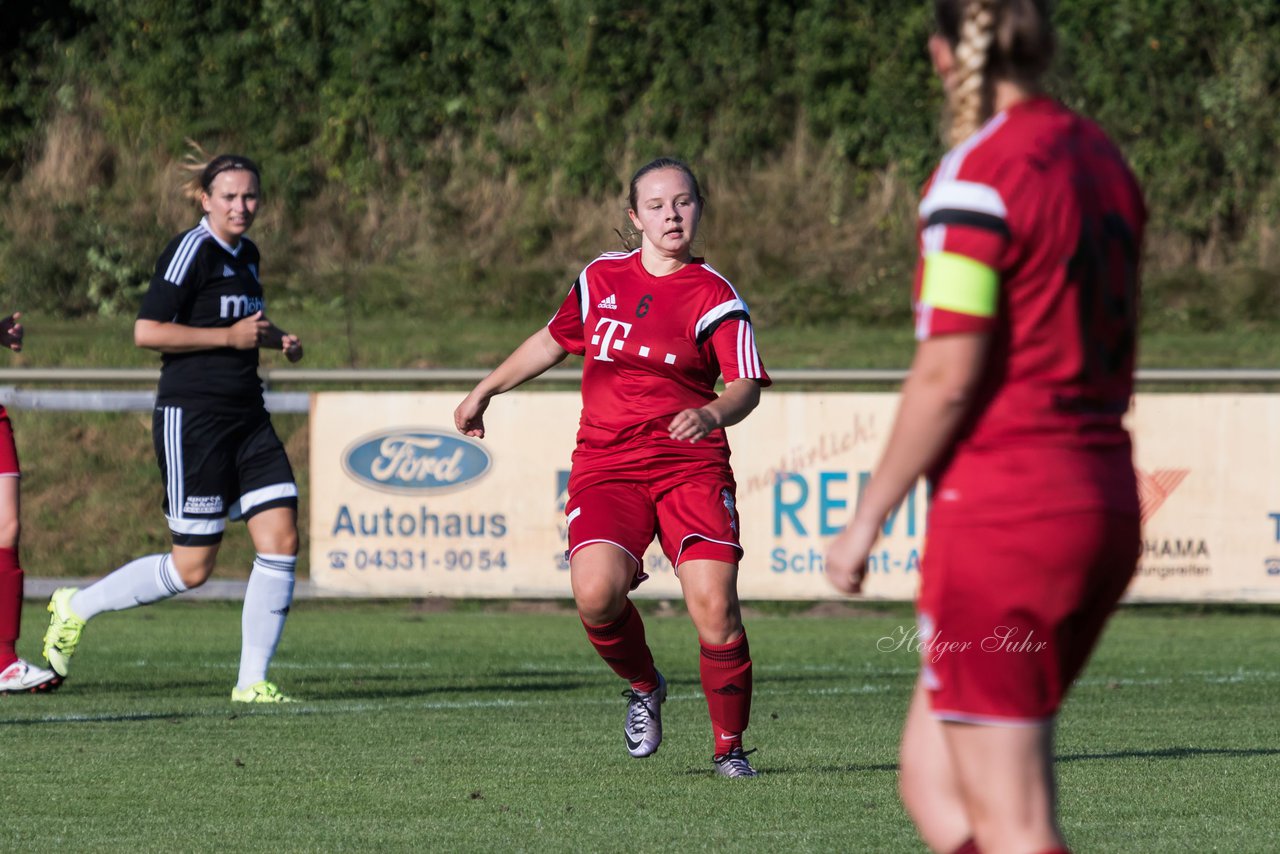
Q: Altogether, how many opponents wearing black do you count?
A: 1